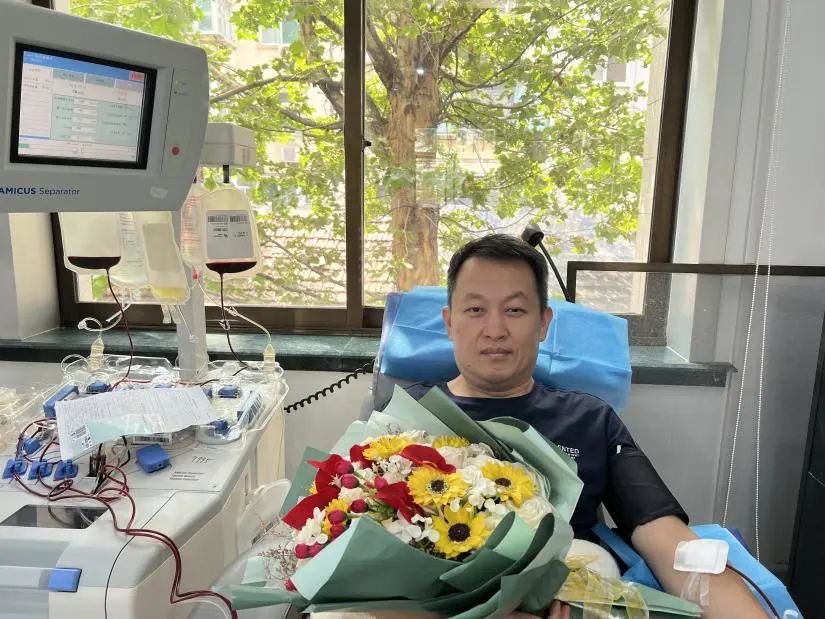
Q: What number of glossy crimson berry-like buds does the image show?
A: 9